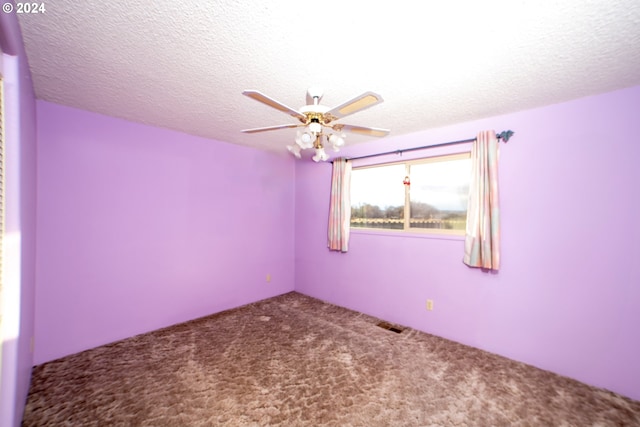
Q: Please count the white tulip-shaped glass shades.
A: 4